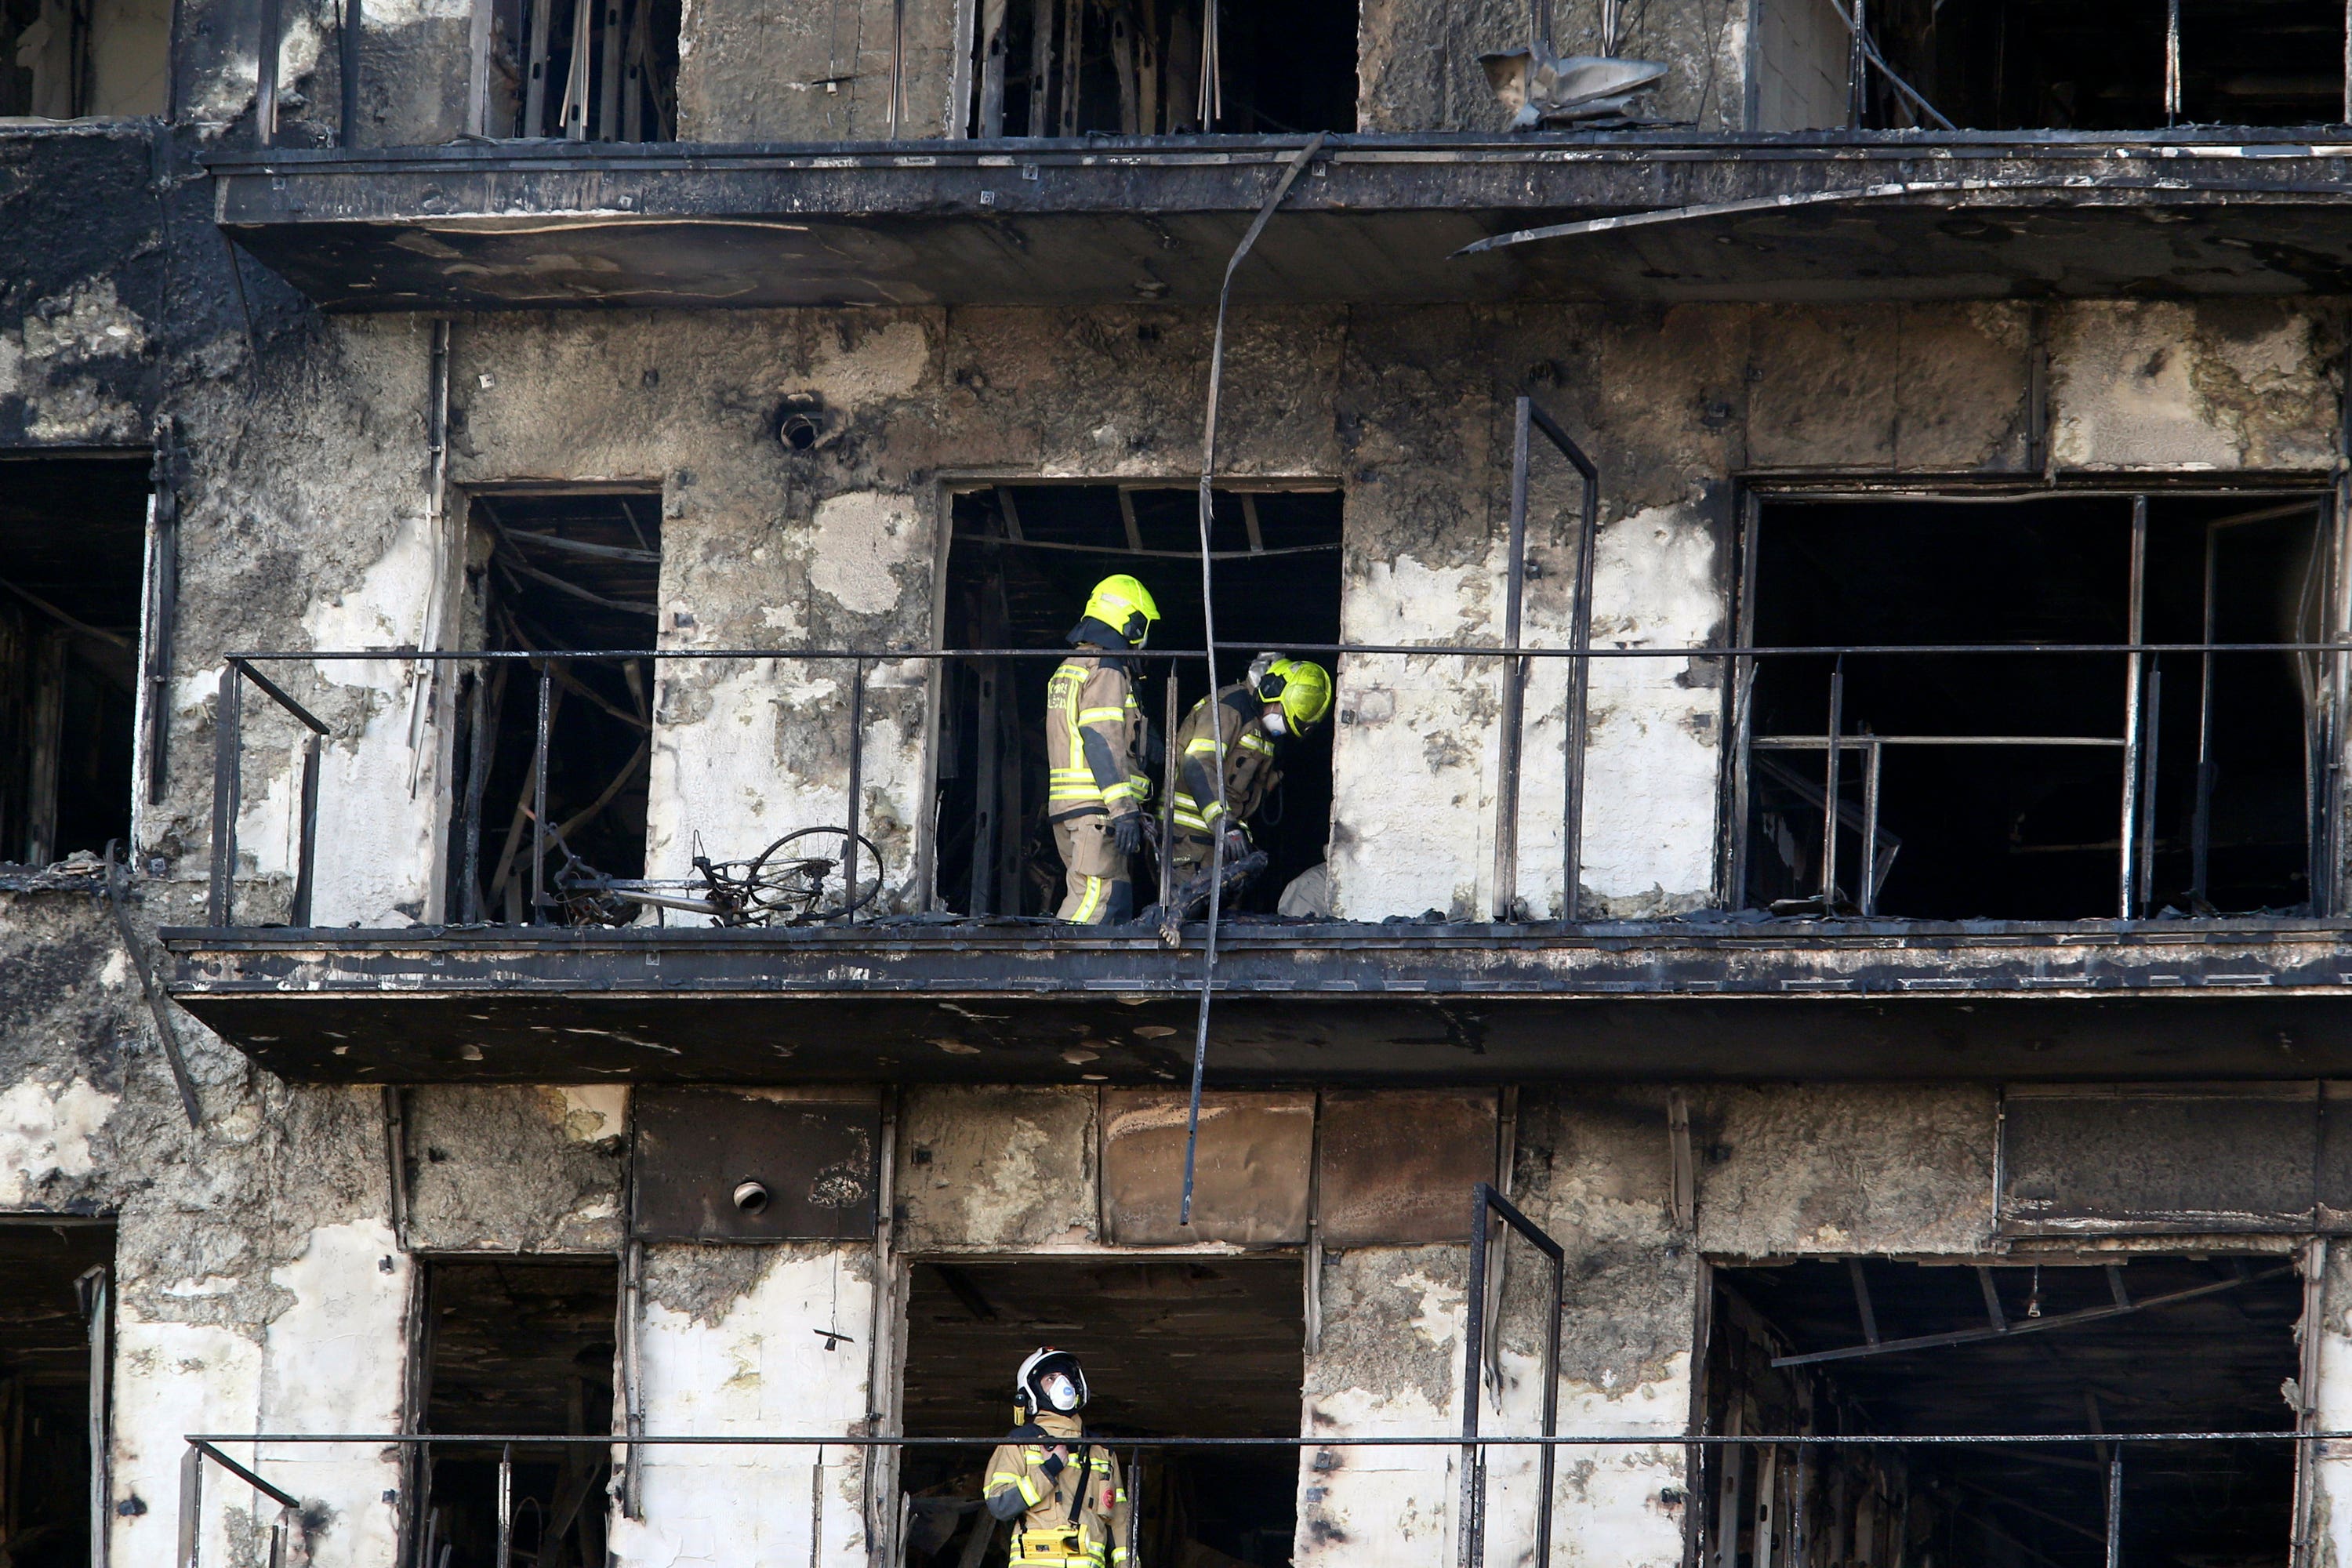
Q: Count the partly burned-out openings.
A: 12